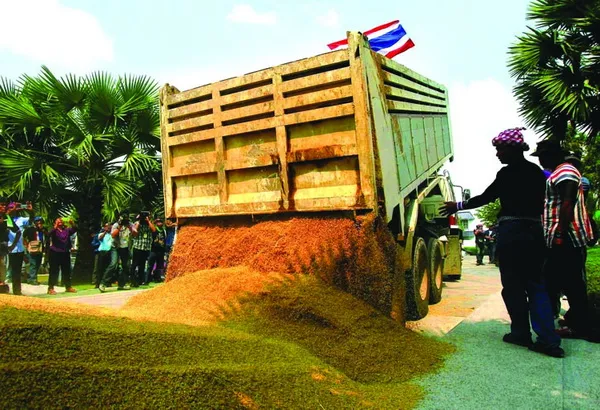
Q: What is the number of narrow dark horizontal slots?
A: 13